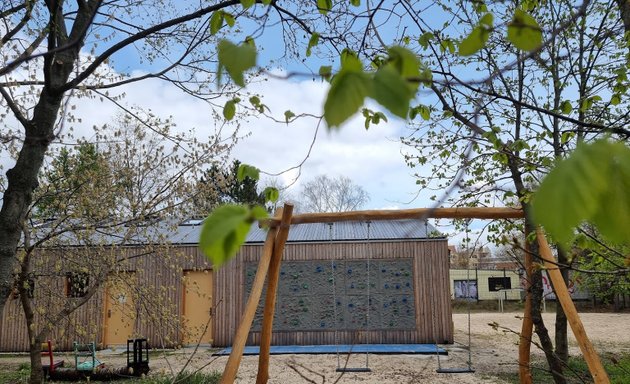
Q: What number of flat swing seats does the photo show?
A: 2